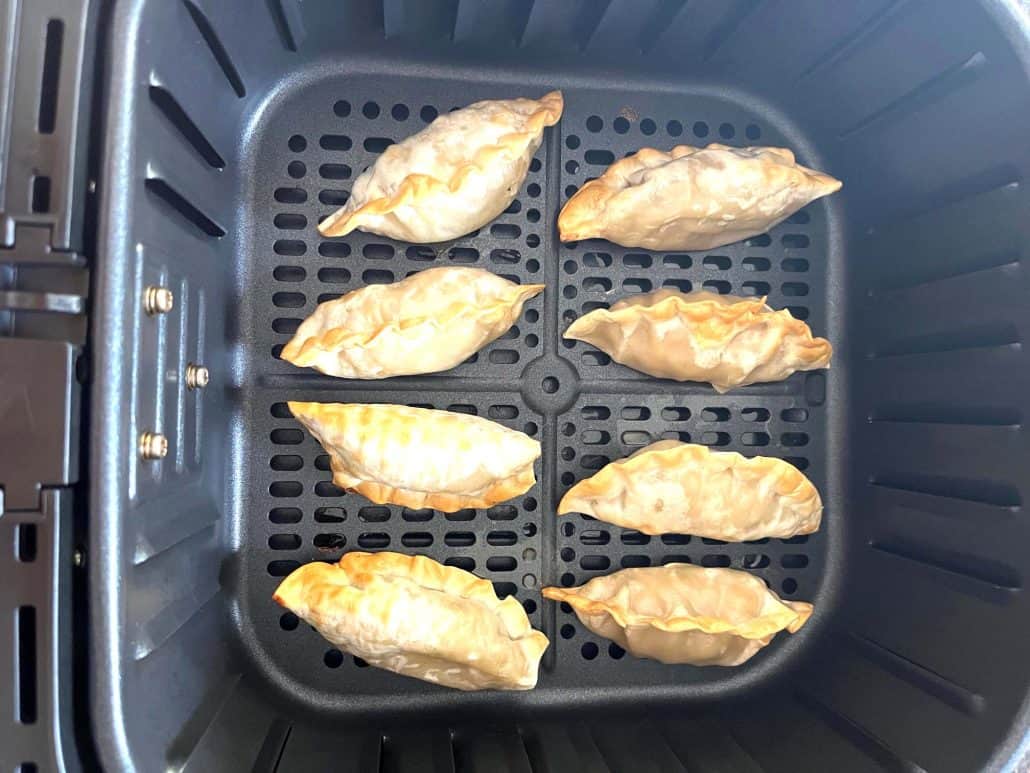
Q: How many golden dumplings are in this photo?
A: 8